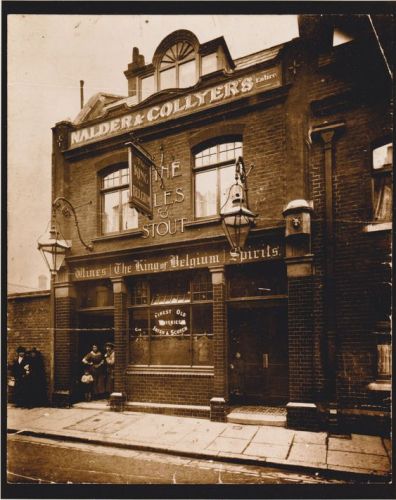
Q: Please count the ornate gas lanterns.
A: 2